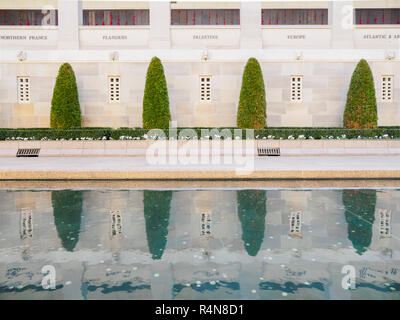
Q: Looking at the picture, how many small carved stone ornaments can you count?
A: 5